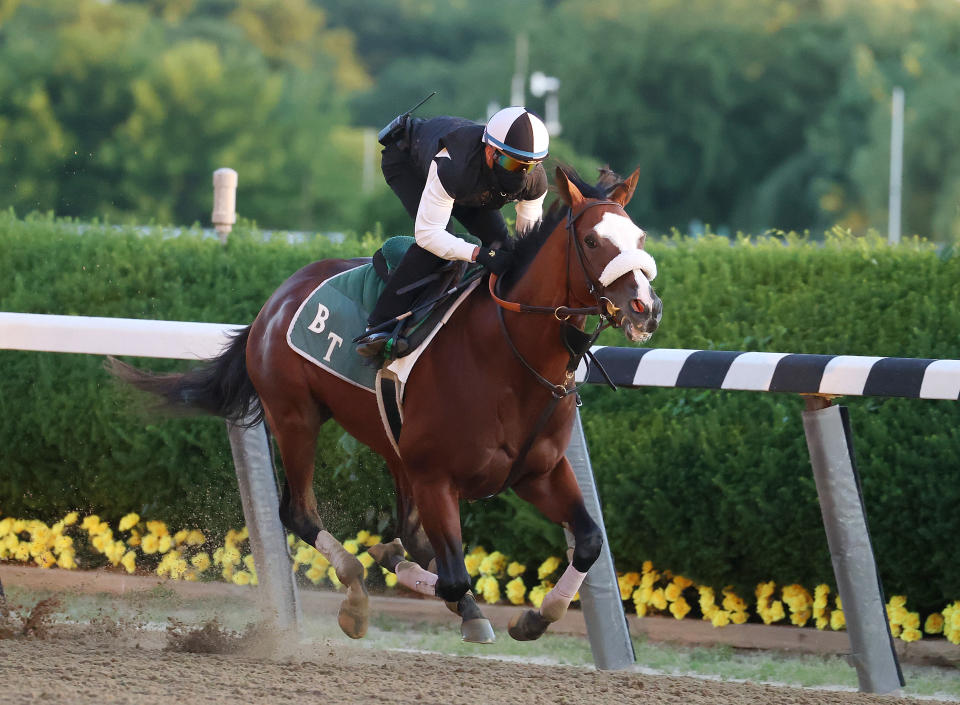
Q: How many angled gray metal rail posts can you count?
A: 3